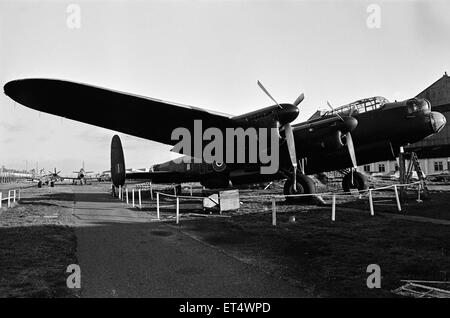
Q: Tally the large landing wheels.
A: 2